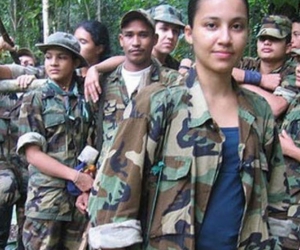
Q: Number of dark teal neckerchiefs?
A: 1